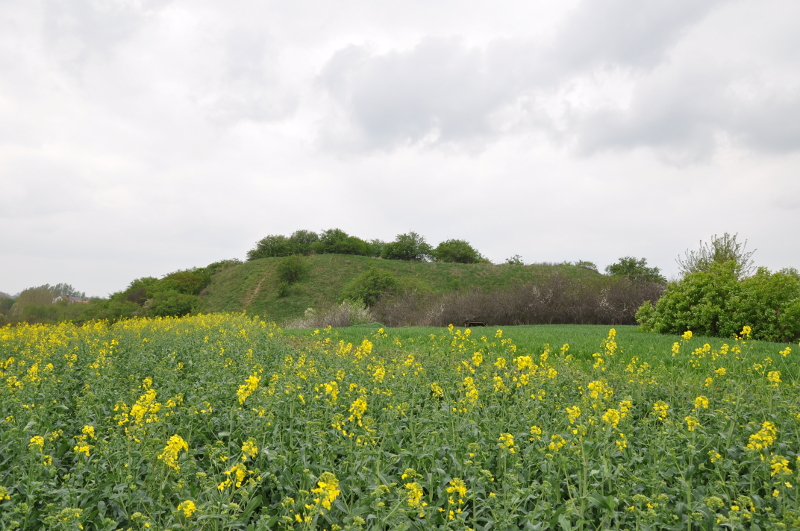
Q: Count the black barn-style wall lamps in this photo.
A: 0